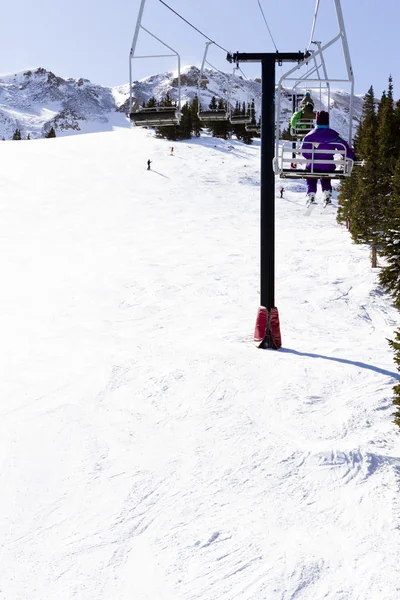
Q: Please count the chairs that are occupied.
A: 2